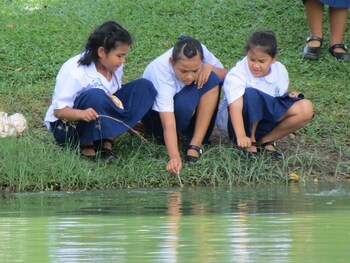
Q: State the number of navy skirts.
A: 4